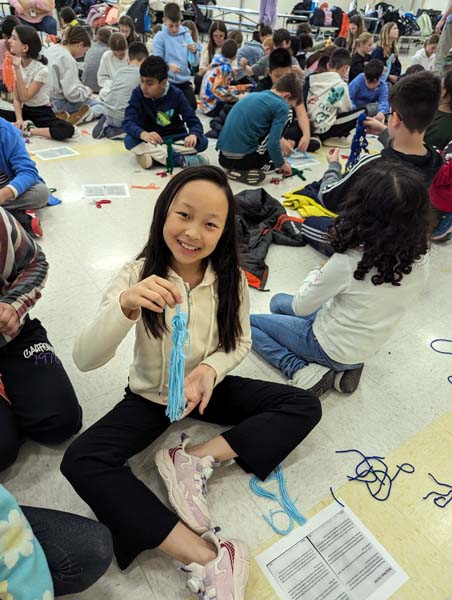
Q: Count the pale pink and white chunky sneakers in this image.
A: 2